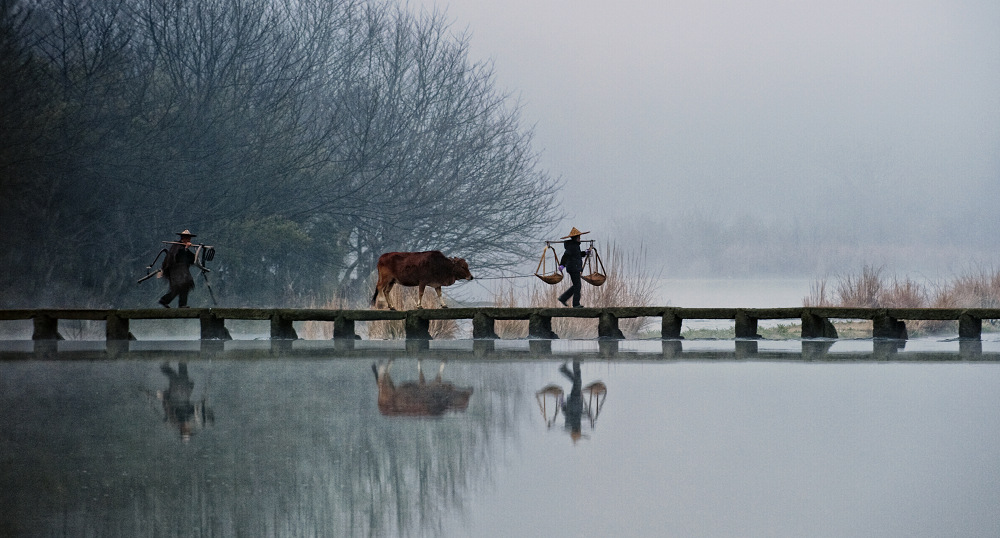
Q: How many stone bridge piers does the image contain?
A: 14